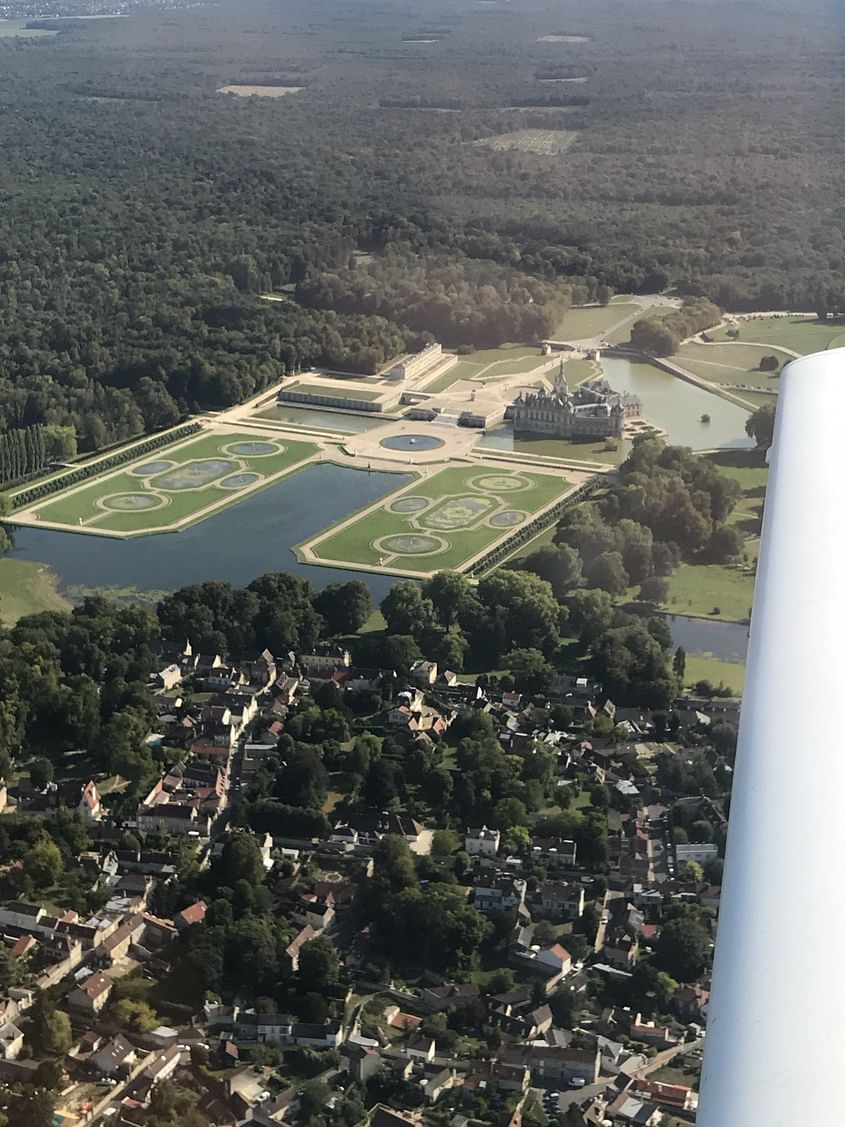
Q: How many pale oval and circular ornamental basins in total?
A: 11